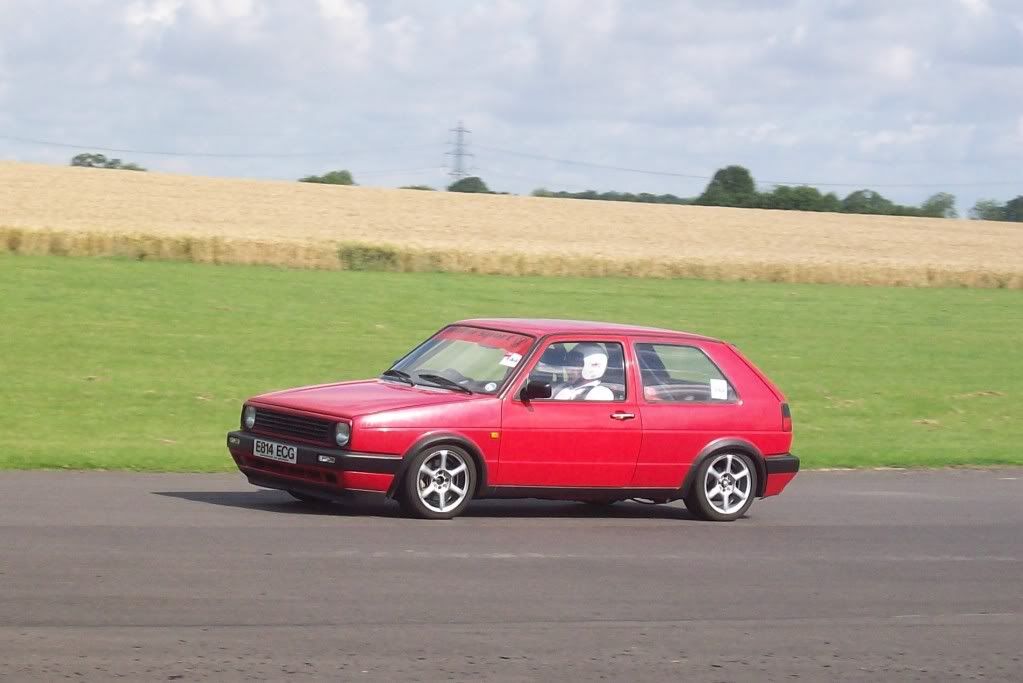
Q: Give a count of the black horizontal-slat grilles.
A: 1